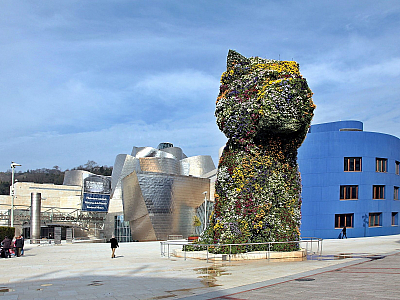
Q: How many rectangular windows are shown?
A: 9